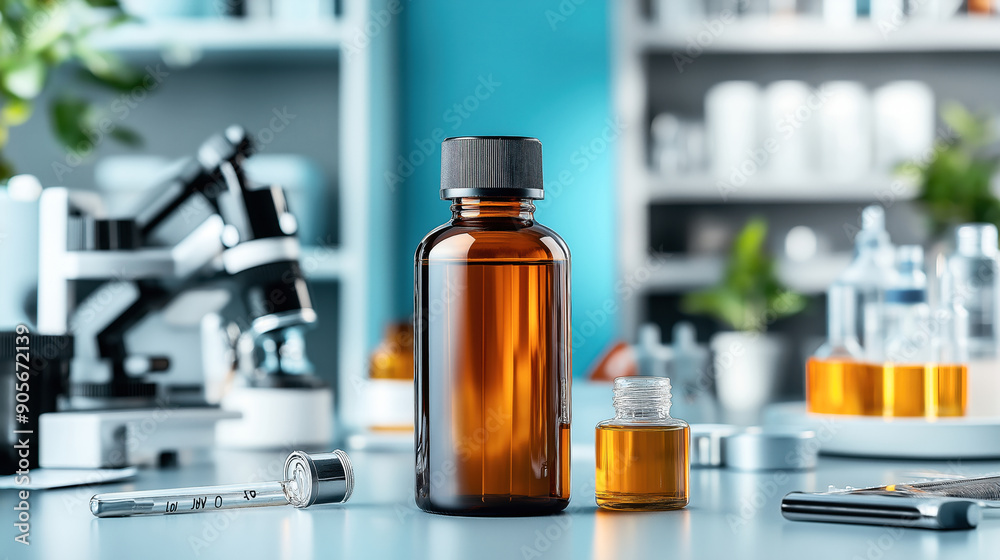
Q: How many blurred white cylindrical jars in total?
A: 4